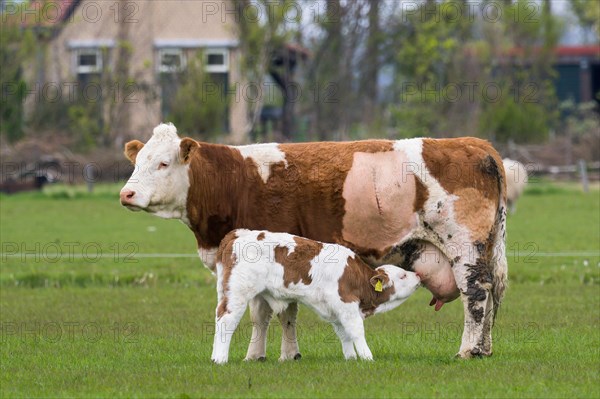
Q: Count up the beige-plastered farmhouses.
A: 1